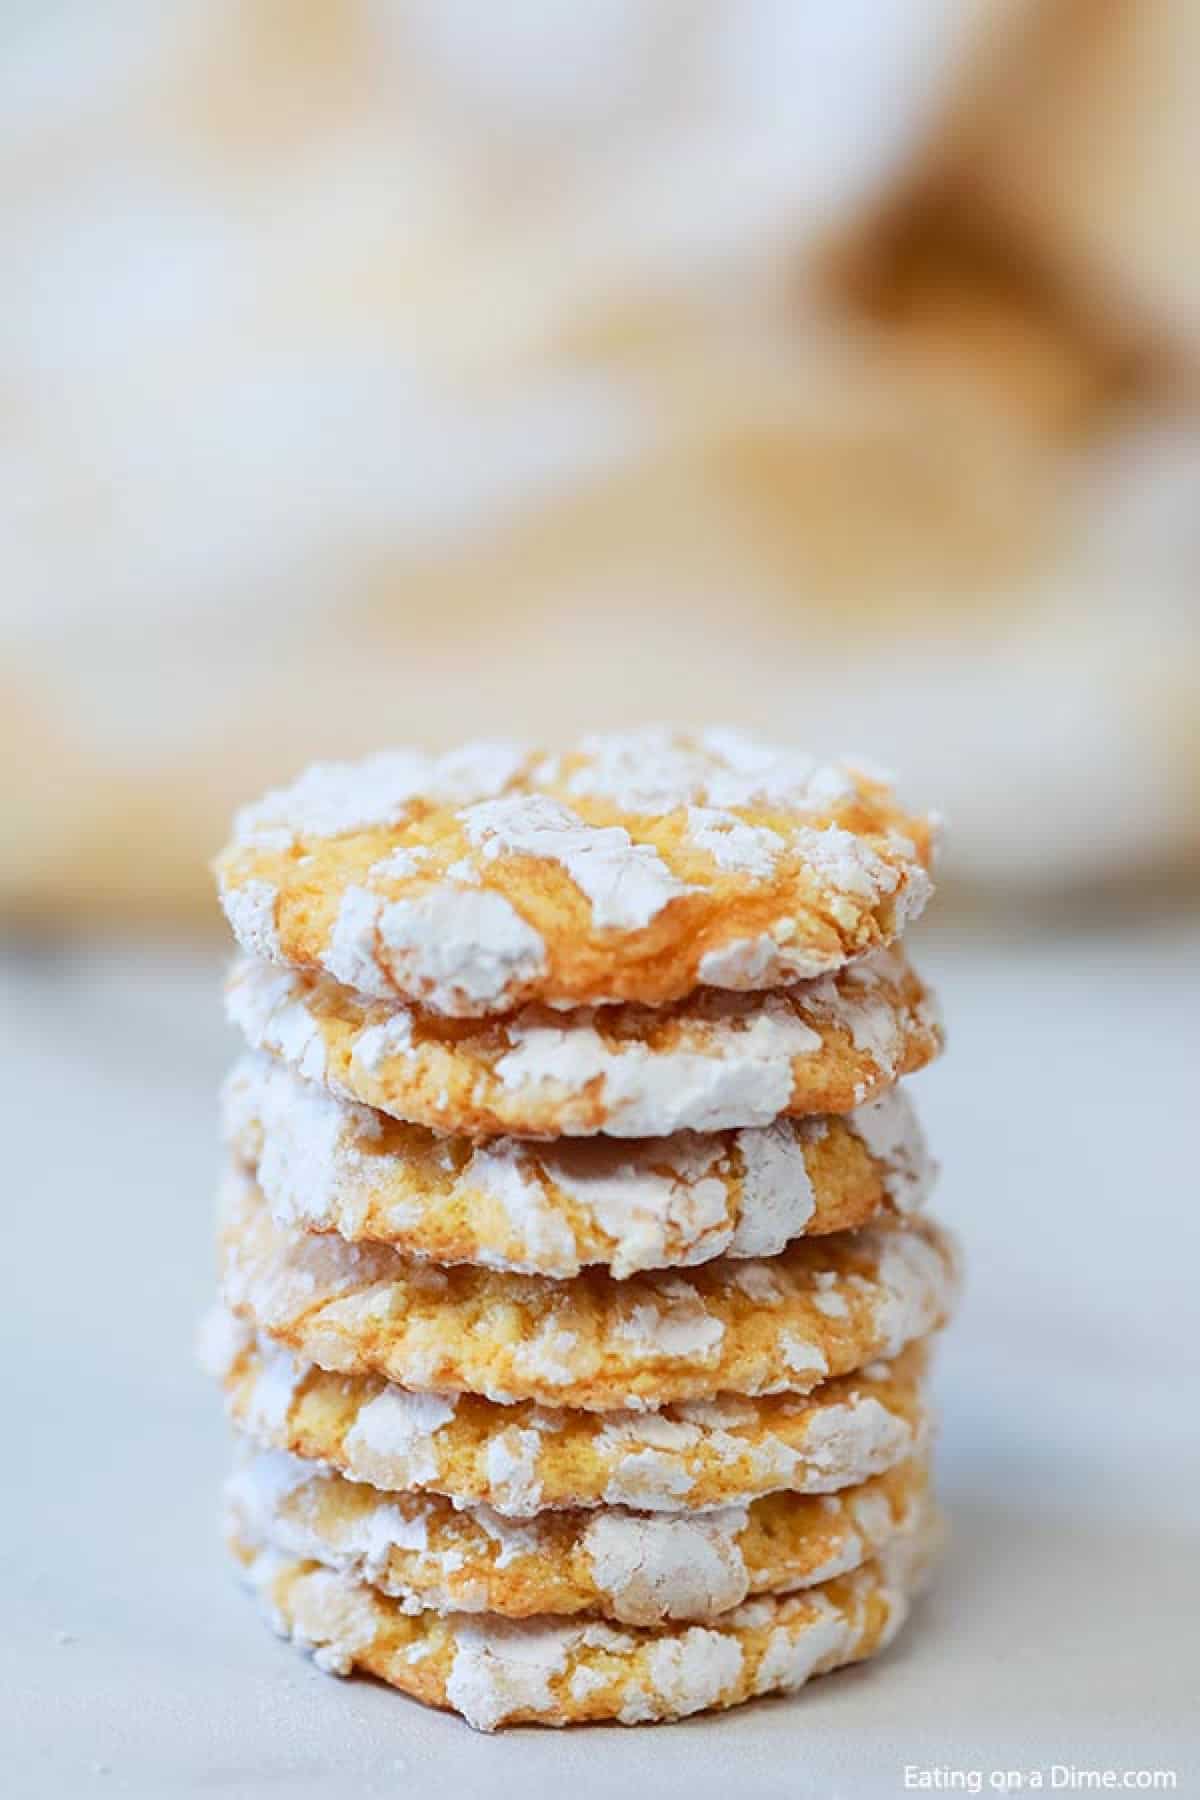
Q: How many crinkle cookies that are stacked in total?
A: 7